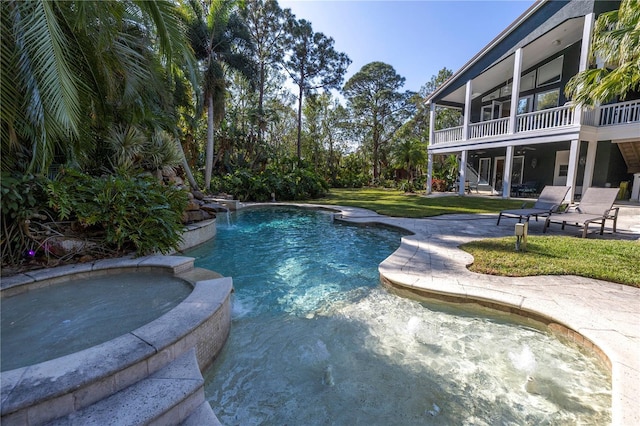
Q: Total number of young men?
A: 0